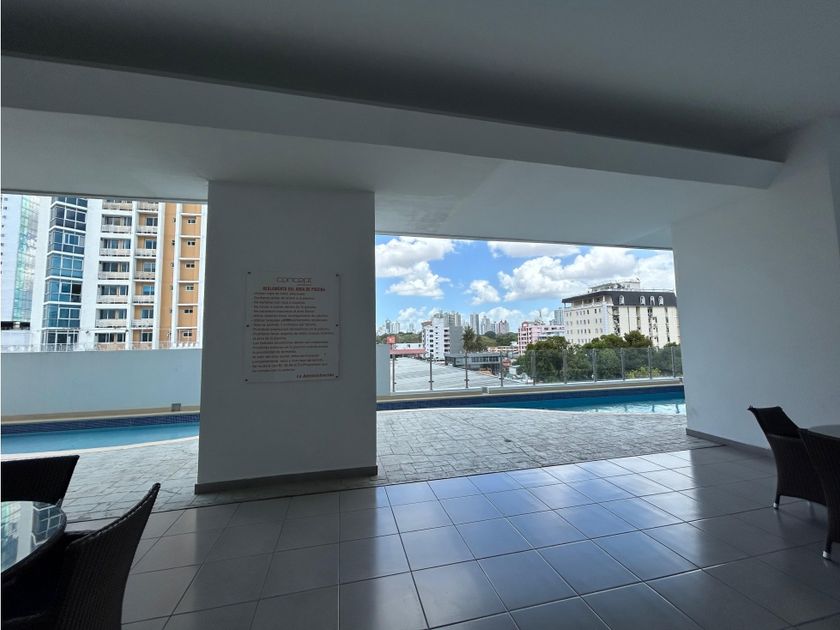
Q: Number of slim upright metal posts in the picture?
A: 10